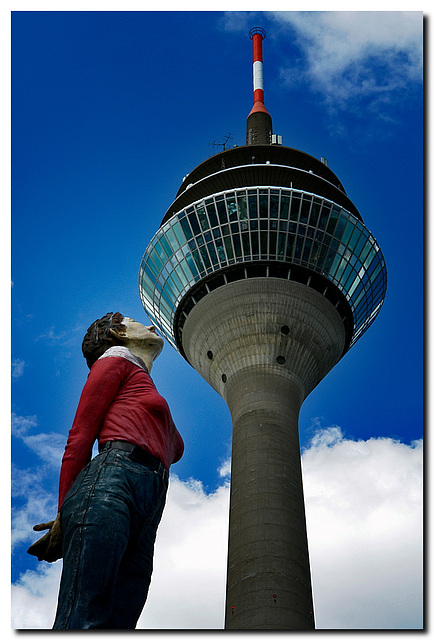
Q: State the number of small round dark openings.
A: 4